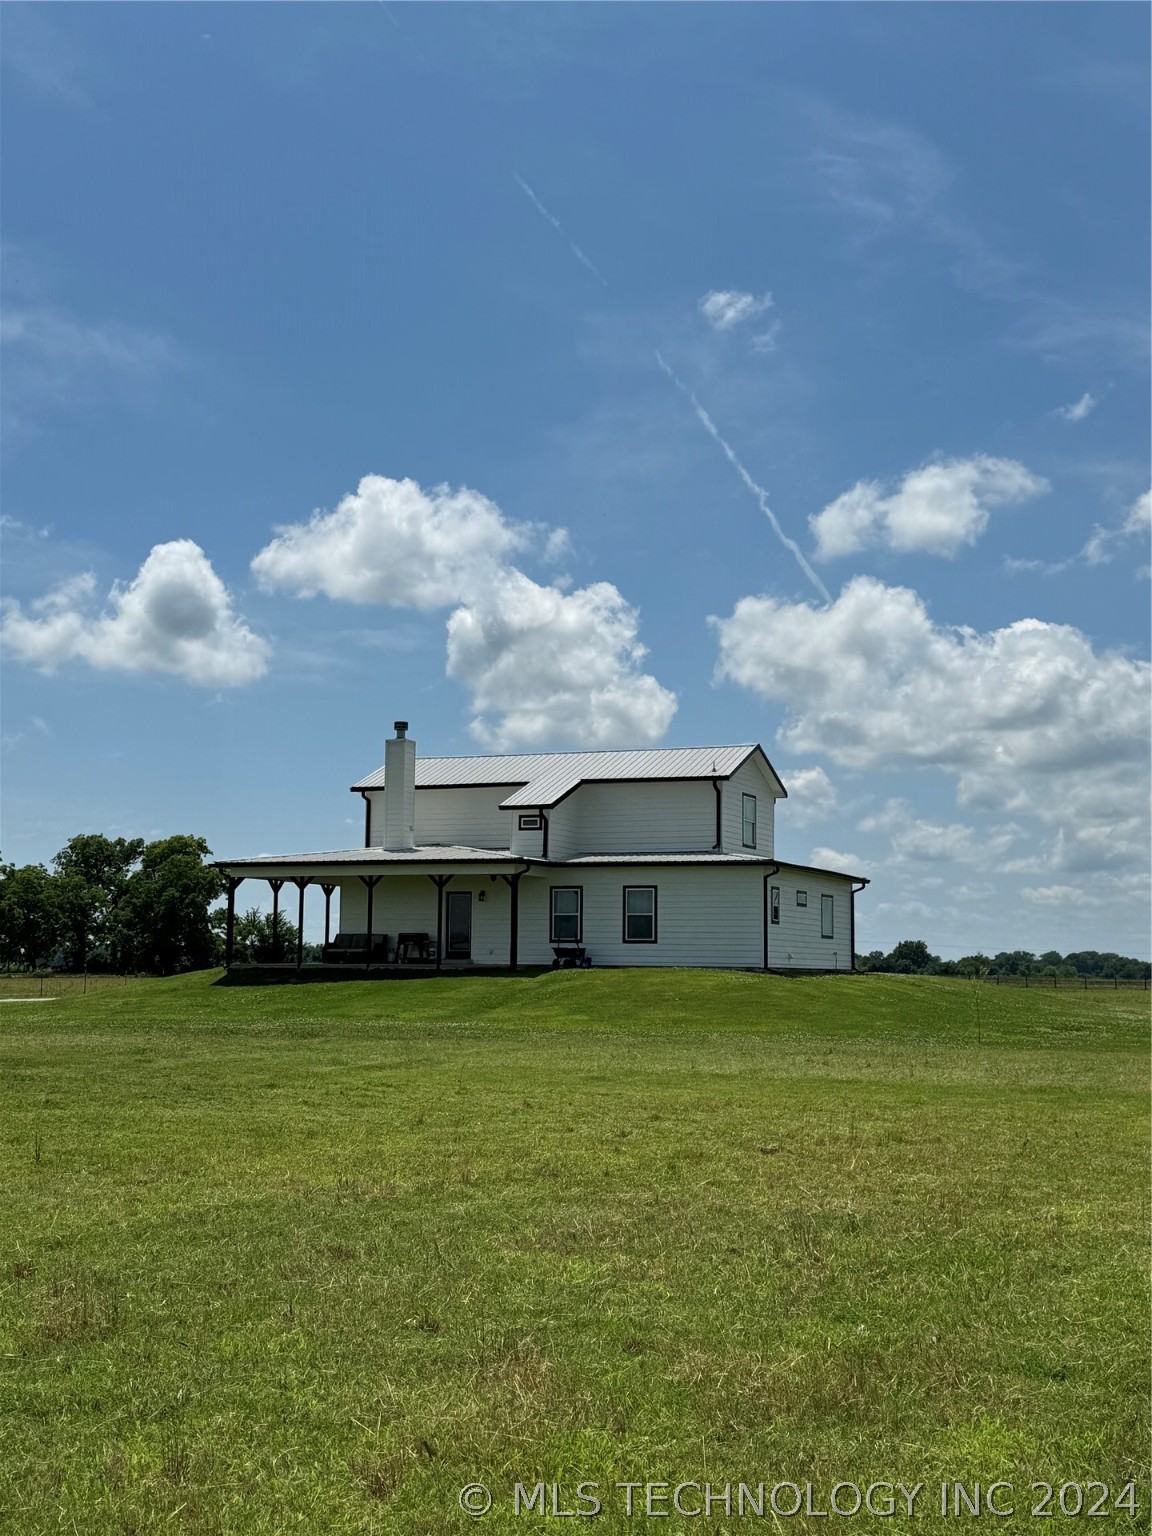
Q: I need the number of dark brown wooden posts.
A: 7